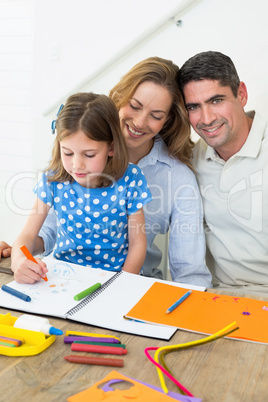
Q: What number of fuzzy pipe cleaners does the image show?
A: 3